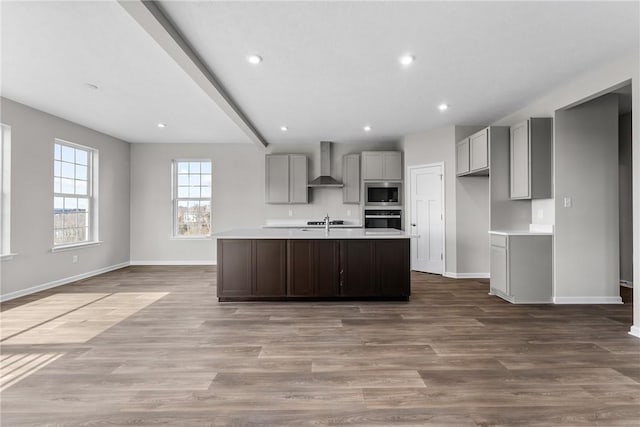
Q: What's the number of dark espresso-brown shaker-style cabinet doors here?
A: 6